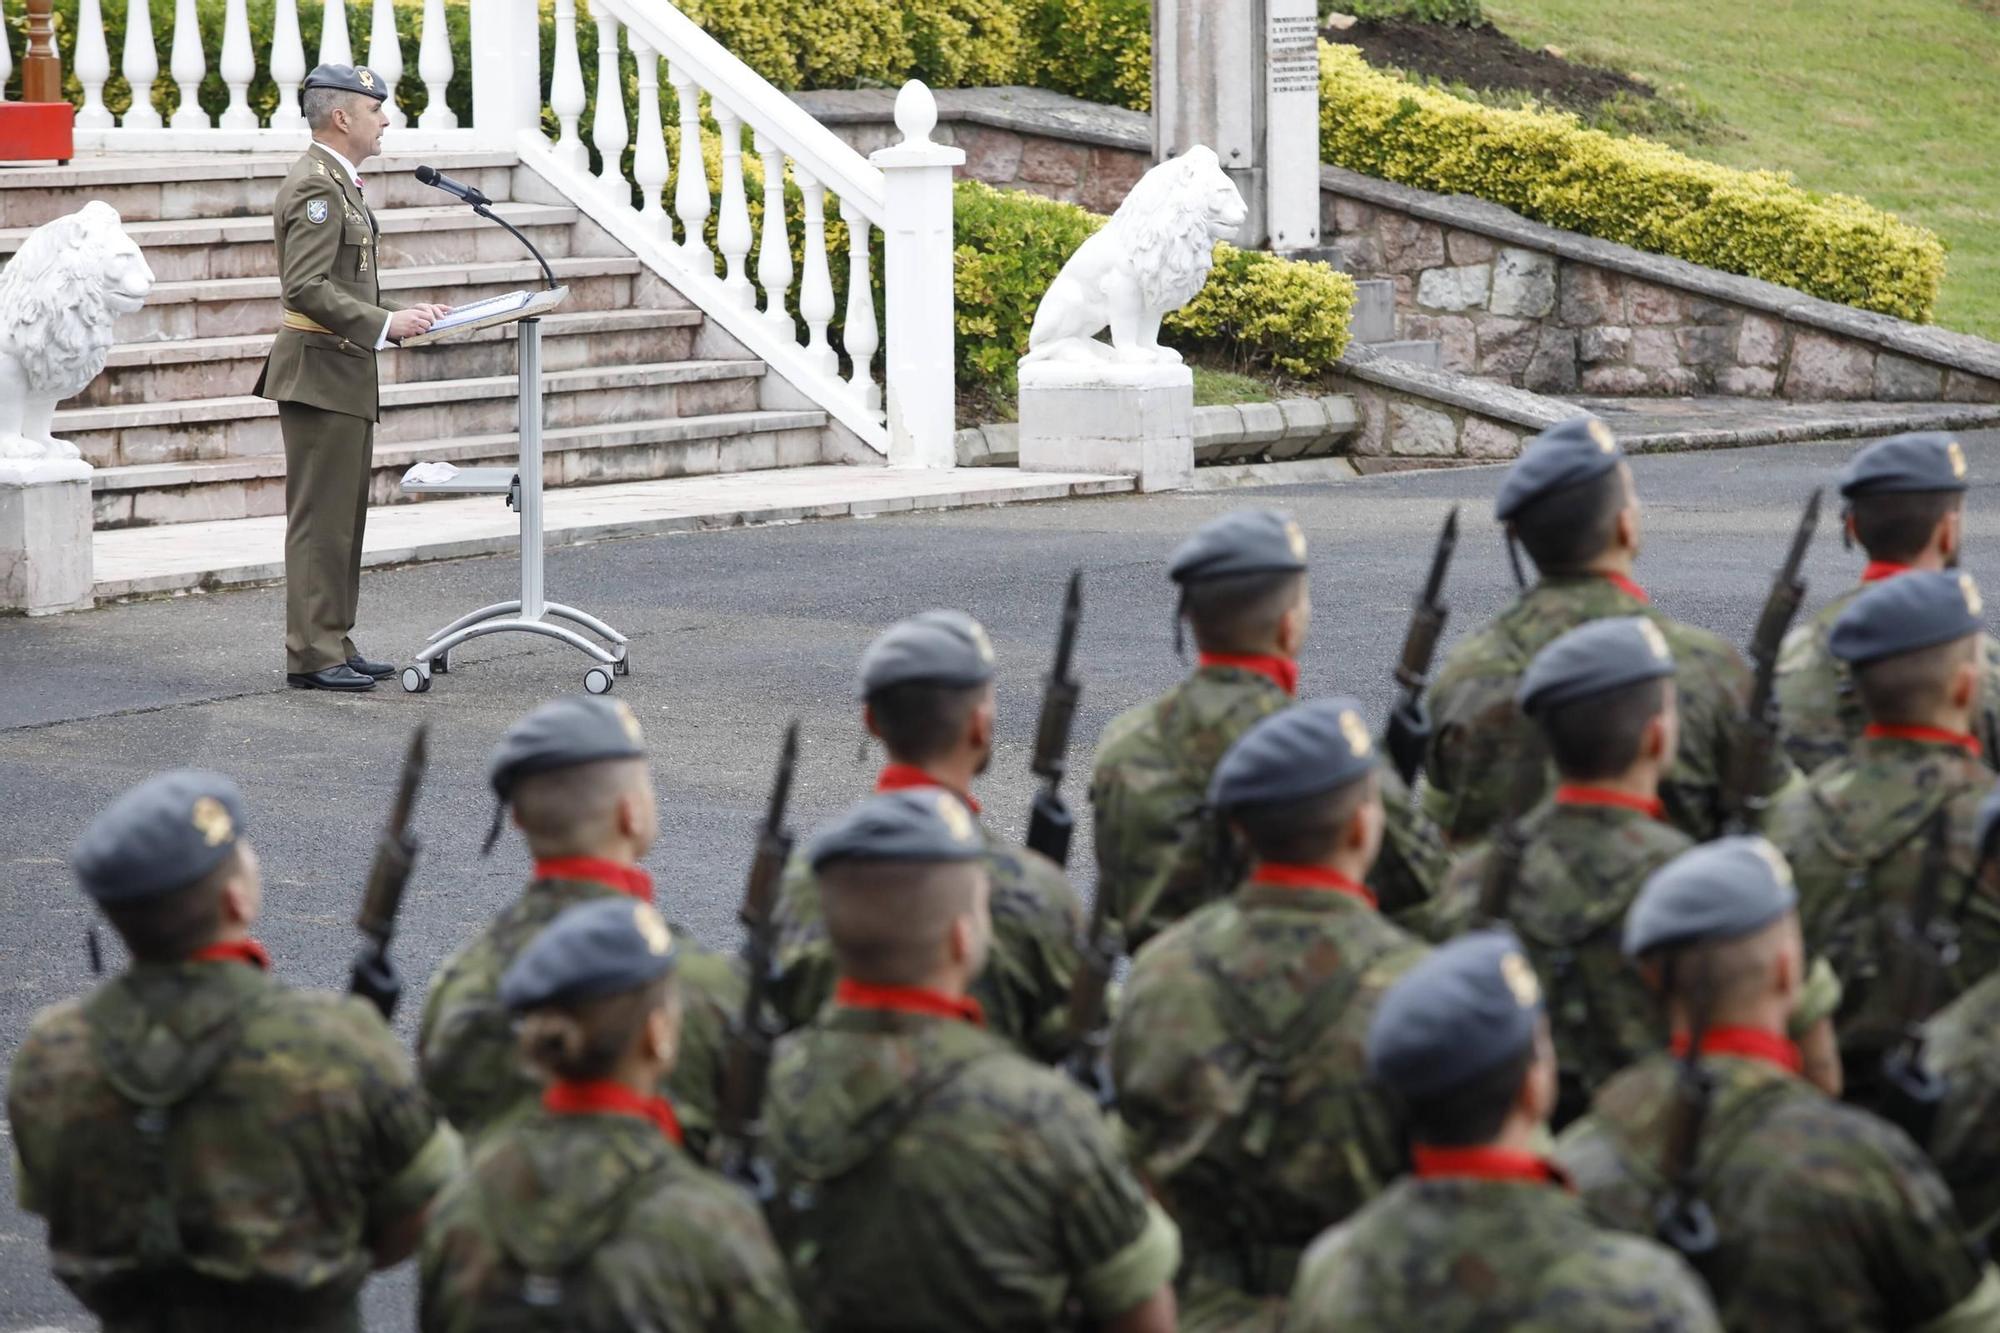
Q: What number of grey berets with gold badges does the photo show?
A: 14